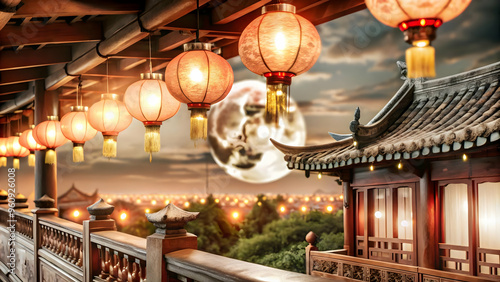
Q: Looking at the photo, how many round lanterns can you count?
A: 10